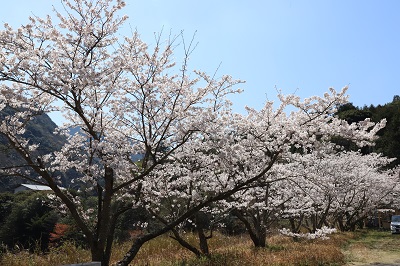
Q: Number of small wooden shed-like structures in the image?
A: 1